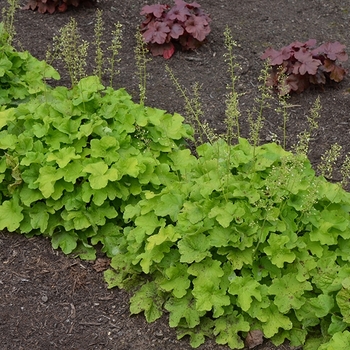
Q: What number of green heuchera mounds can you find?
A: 3